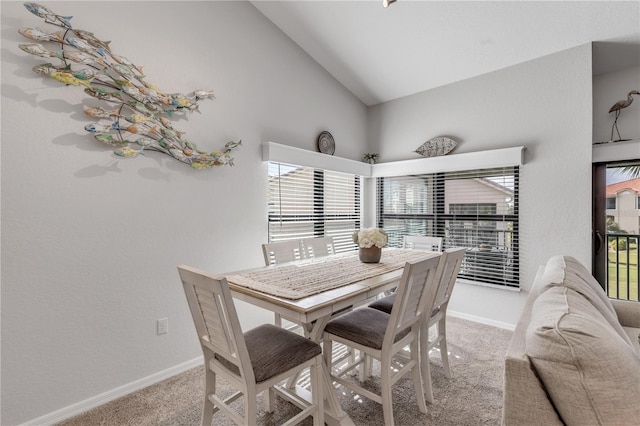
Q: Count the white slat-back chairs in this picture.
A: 6